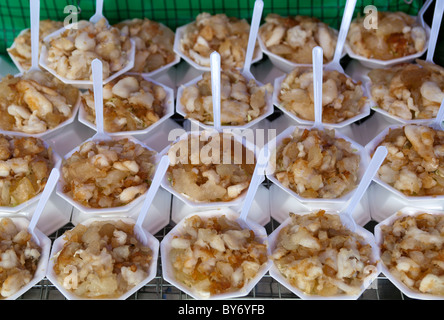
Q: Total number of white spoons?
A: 14